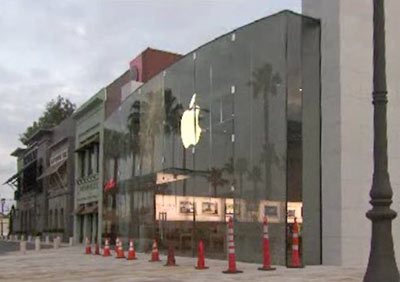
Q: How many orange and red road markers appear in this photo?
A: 12